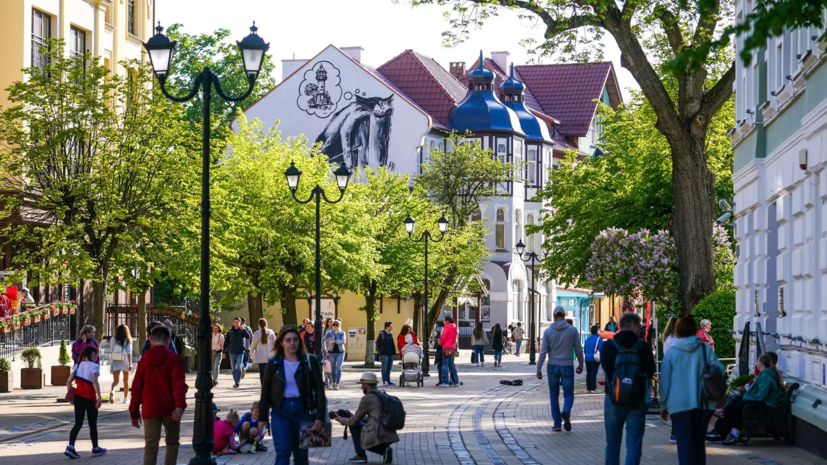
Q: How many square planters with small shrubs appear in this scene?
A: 3